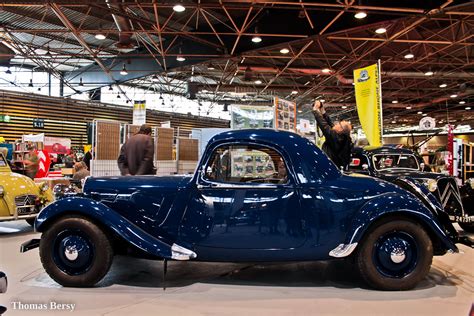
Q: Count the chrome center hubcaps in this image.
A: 2